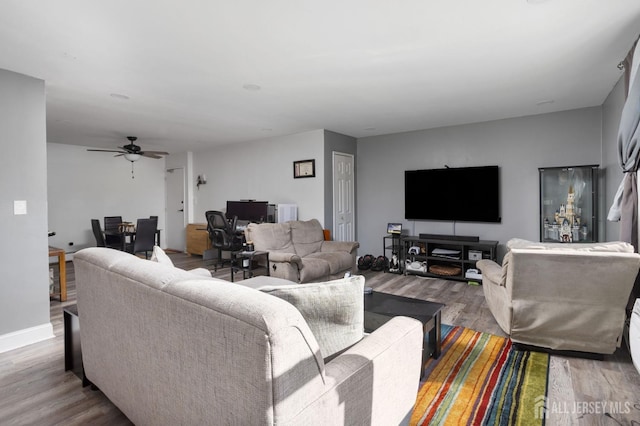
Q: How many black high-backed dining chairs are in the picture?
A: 4